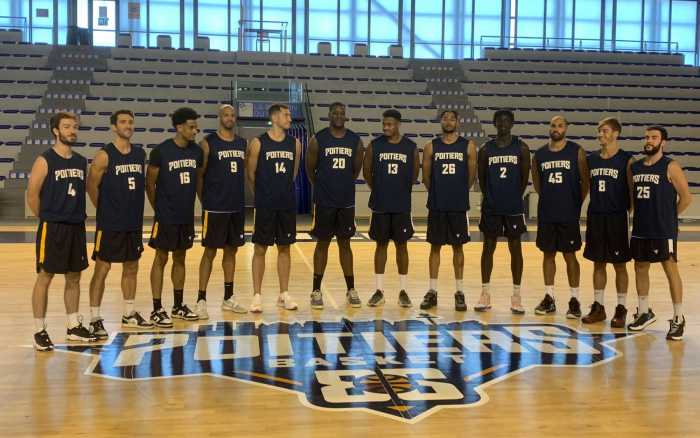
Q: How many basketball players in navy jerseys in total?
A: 12